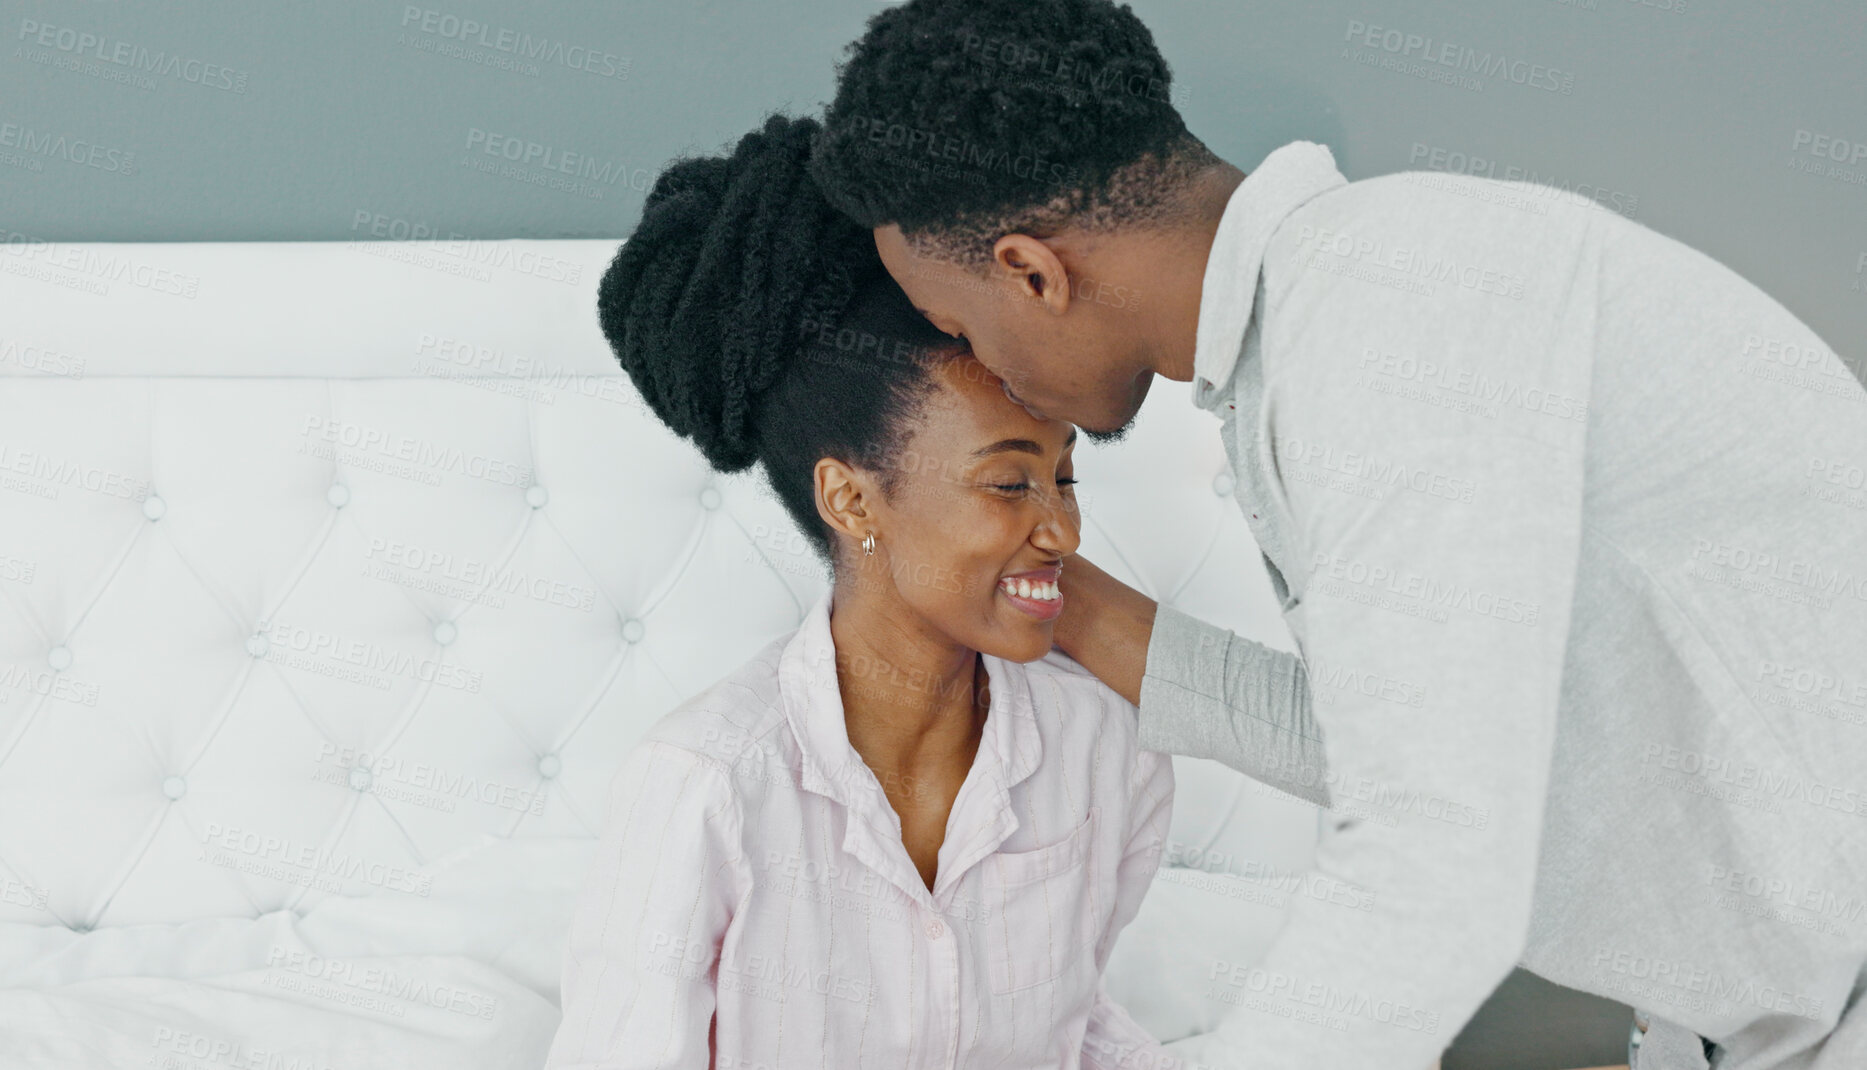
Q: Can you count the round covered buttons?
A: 12